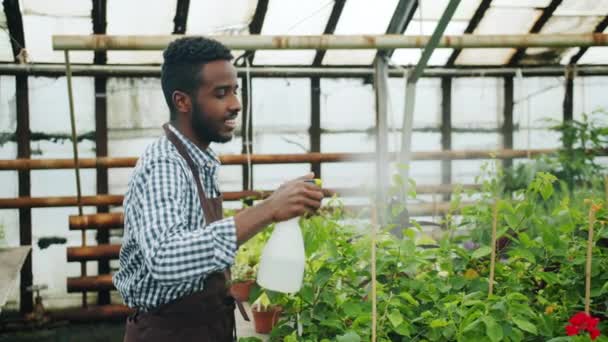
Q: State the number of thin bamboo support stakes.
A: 3